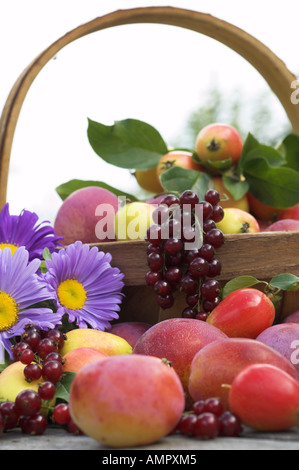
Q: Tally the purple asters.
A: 3